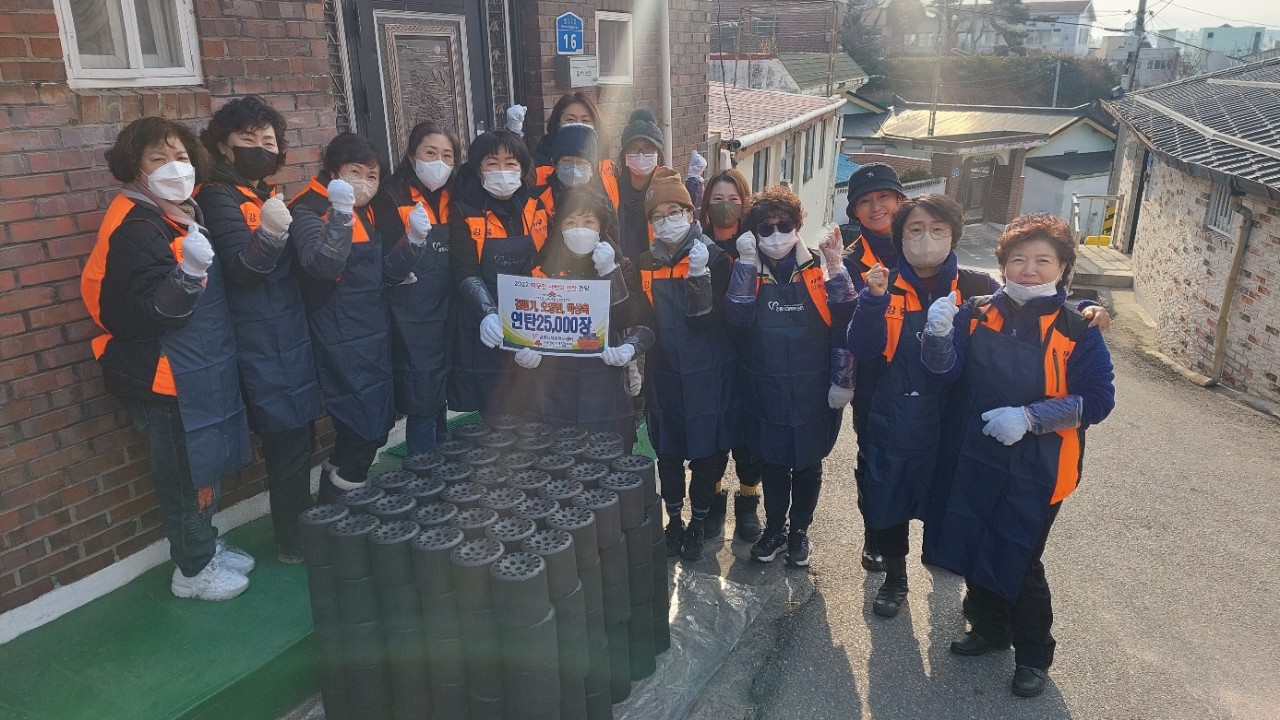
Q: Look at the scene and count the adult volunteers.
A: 15